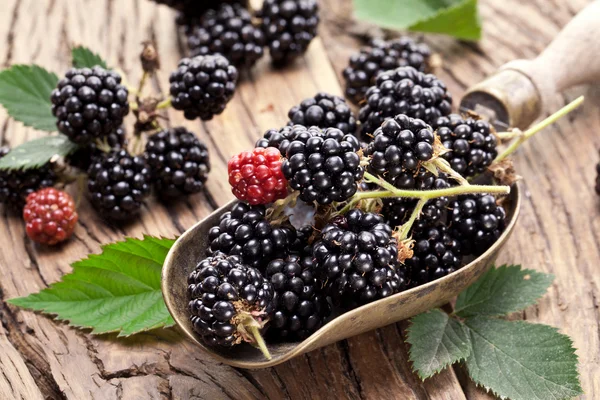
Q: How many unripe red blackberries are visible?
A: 2